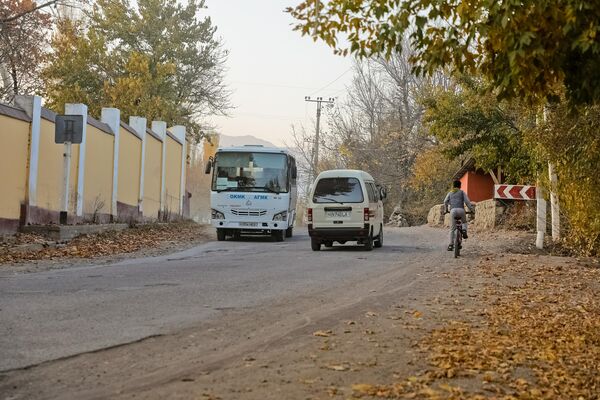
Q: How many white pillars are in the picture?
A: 6